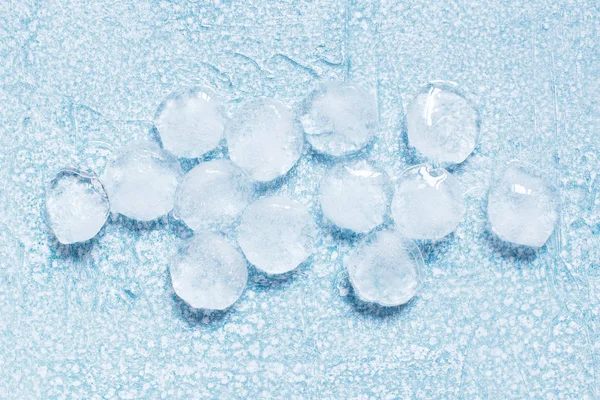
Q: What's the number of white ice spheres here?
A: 13